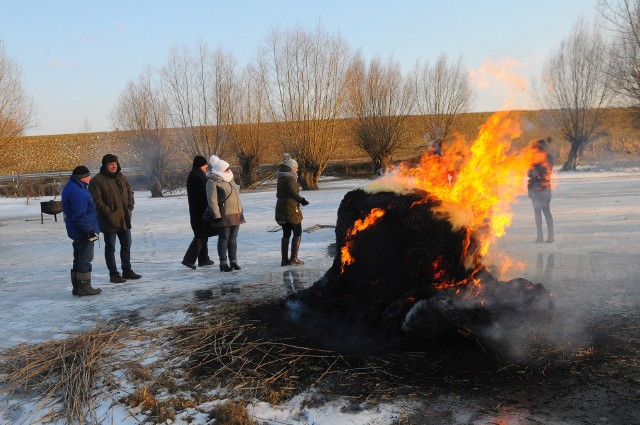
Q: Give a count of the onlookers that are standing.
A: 6